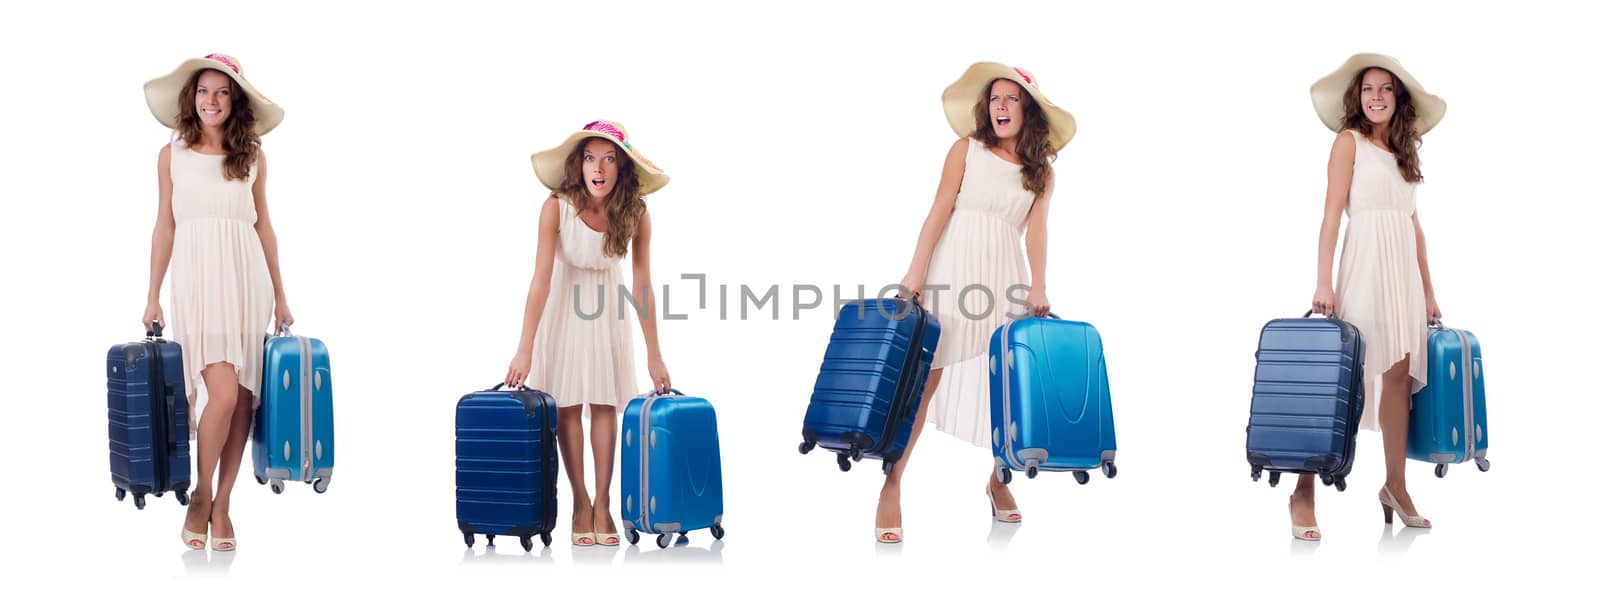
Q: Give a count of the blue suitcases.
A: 8